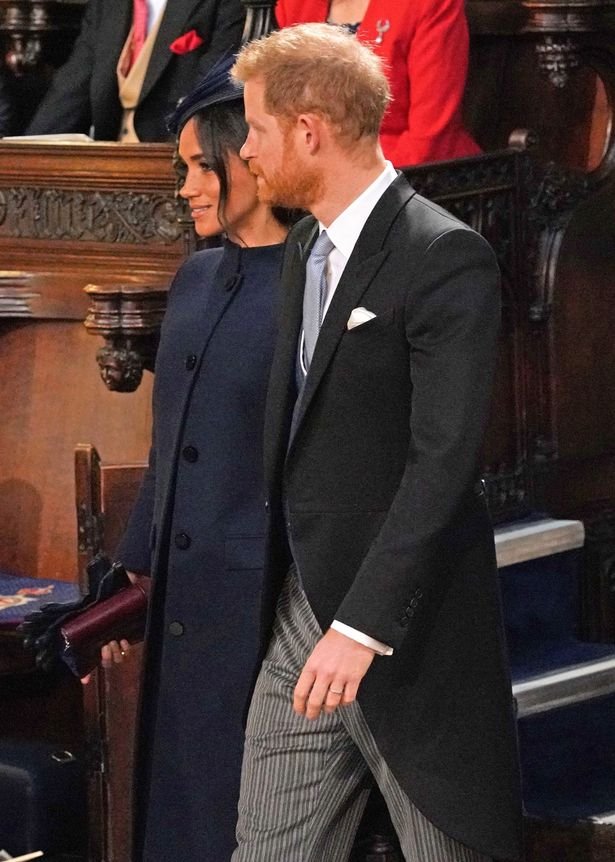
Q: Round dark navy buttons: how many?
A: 5